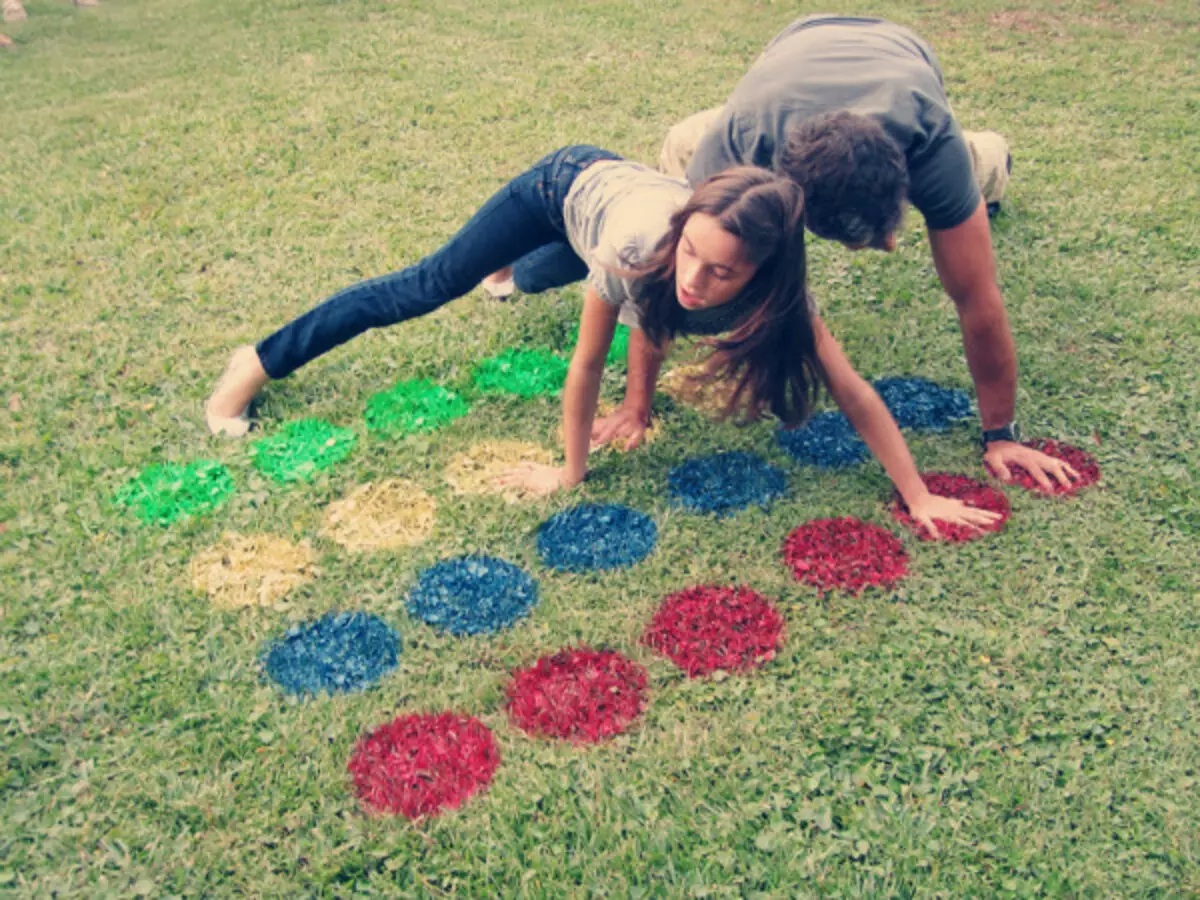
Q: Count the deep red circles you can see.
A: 6